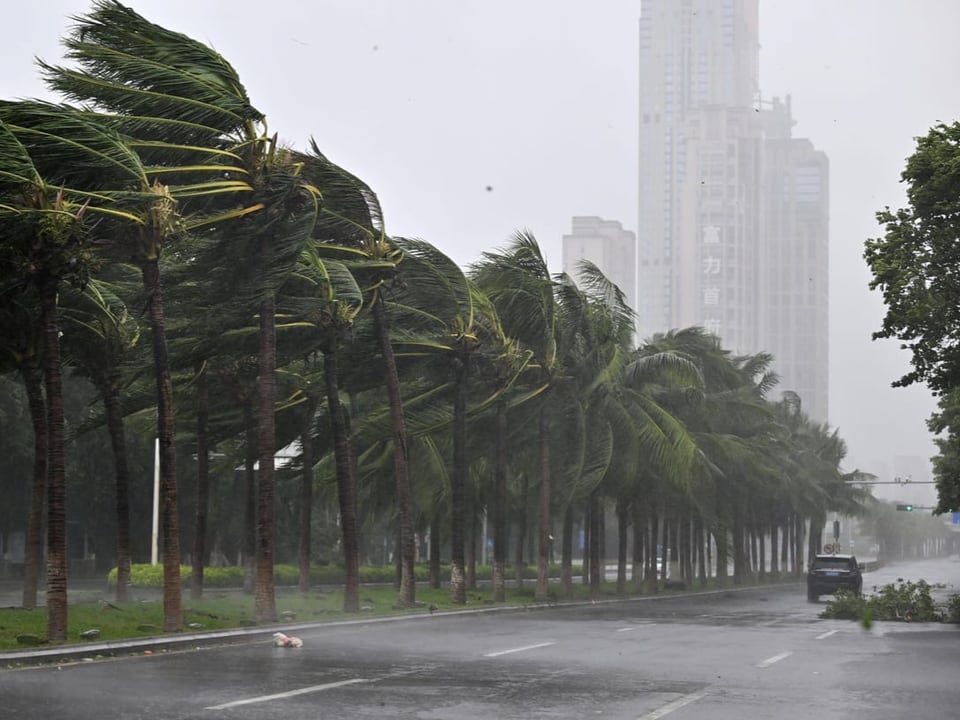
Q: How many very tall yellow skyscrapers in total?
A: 0